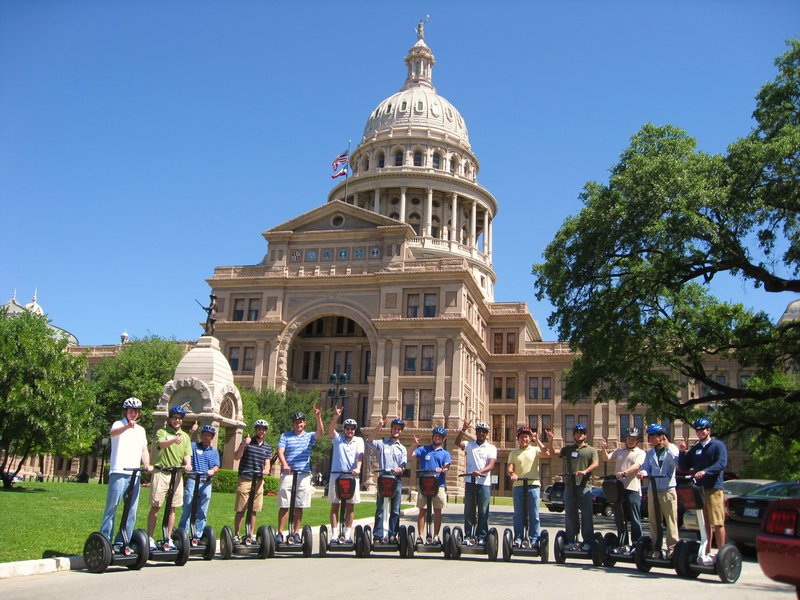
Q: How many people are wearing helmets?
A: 14